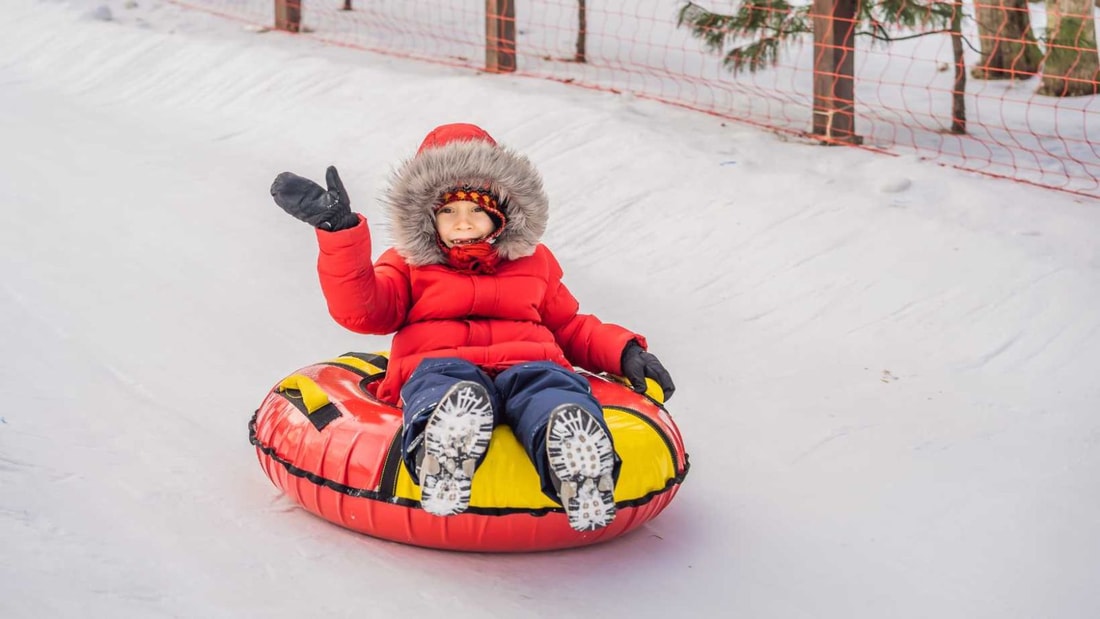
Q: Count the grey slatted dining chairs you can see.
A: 0